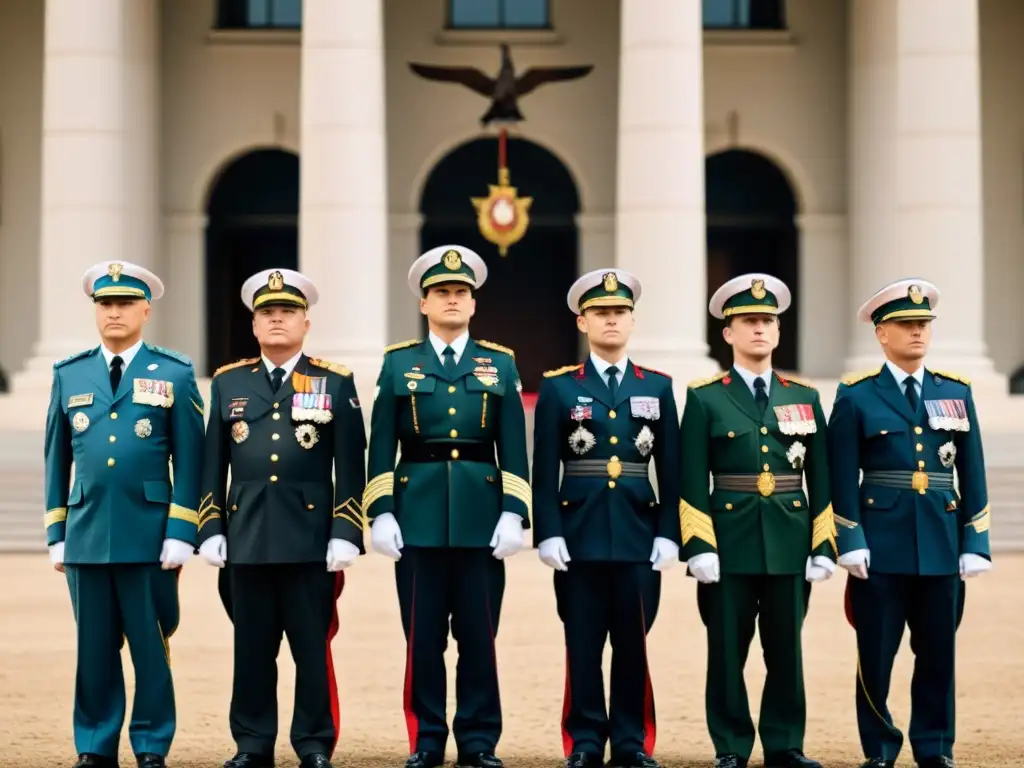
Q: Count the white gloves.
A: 12